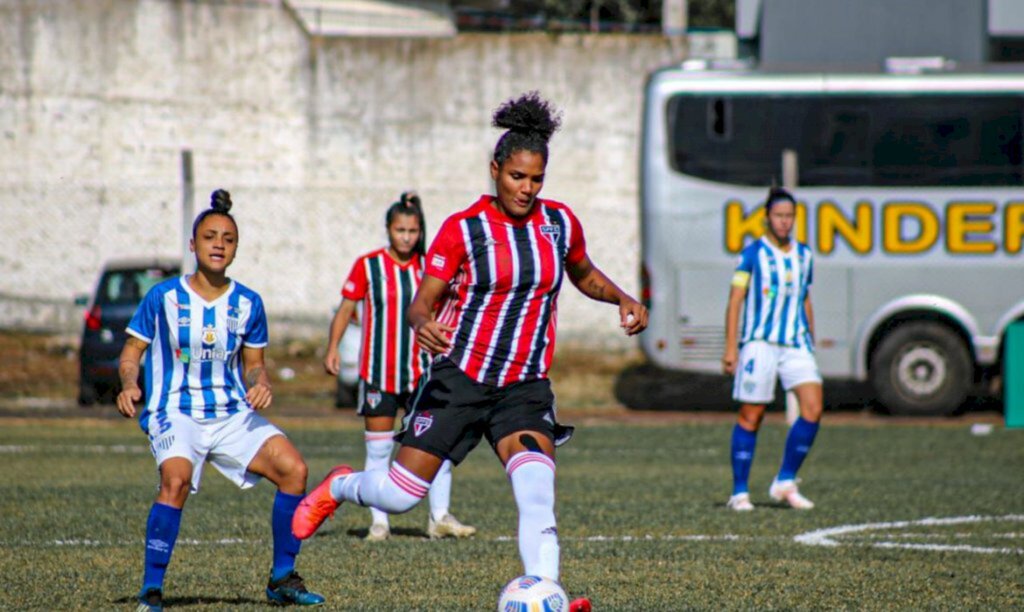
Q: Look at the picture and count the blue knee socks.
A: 4